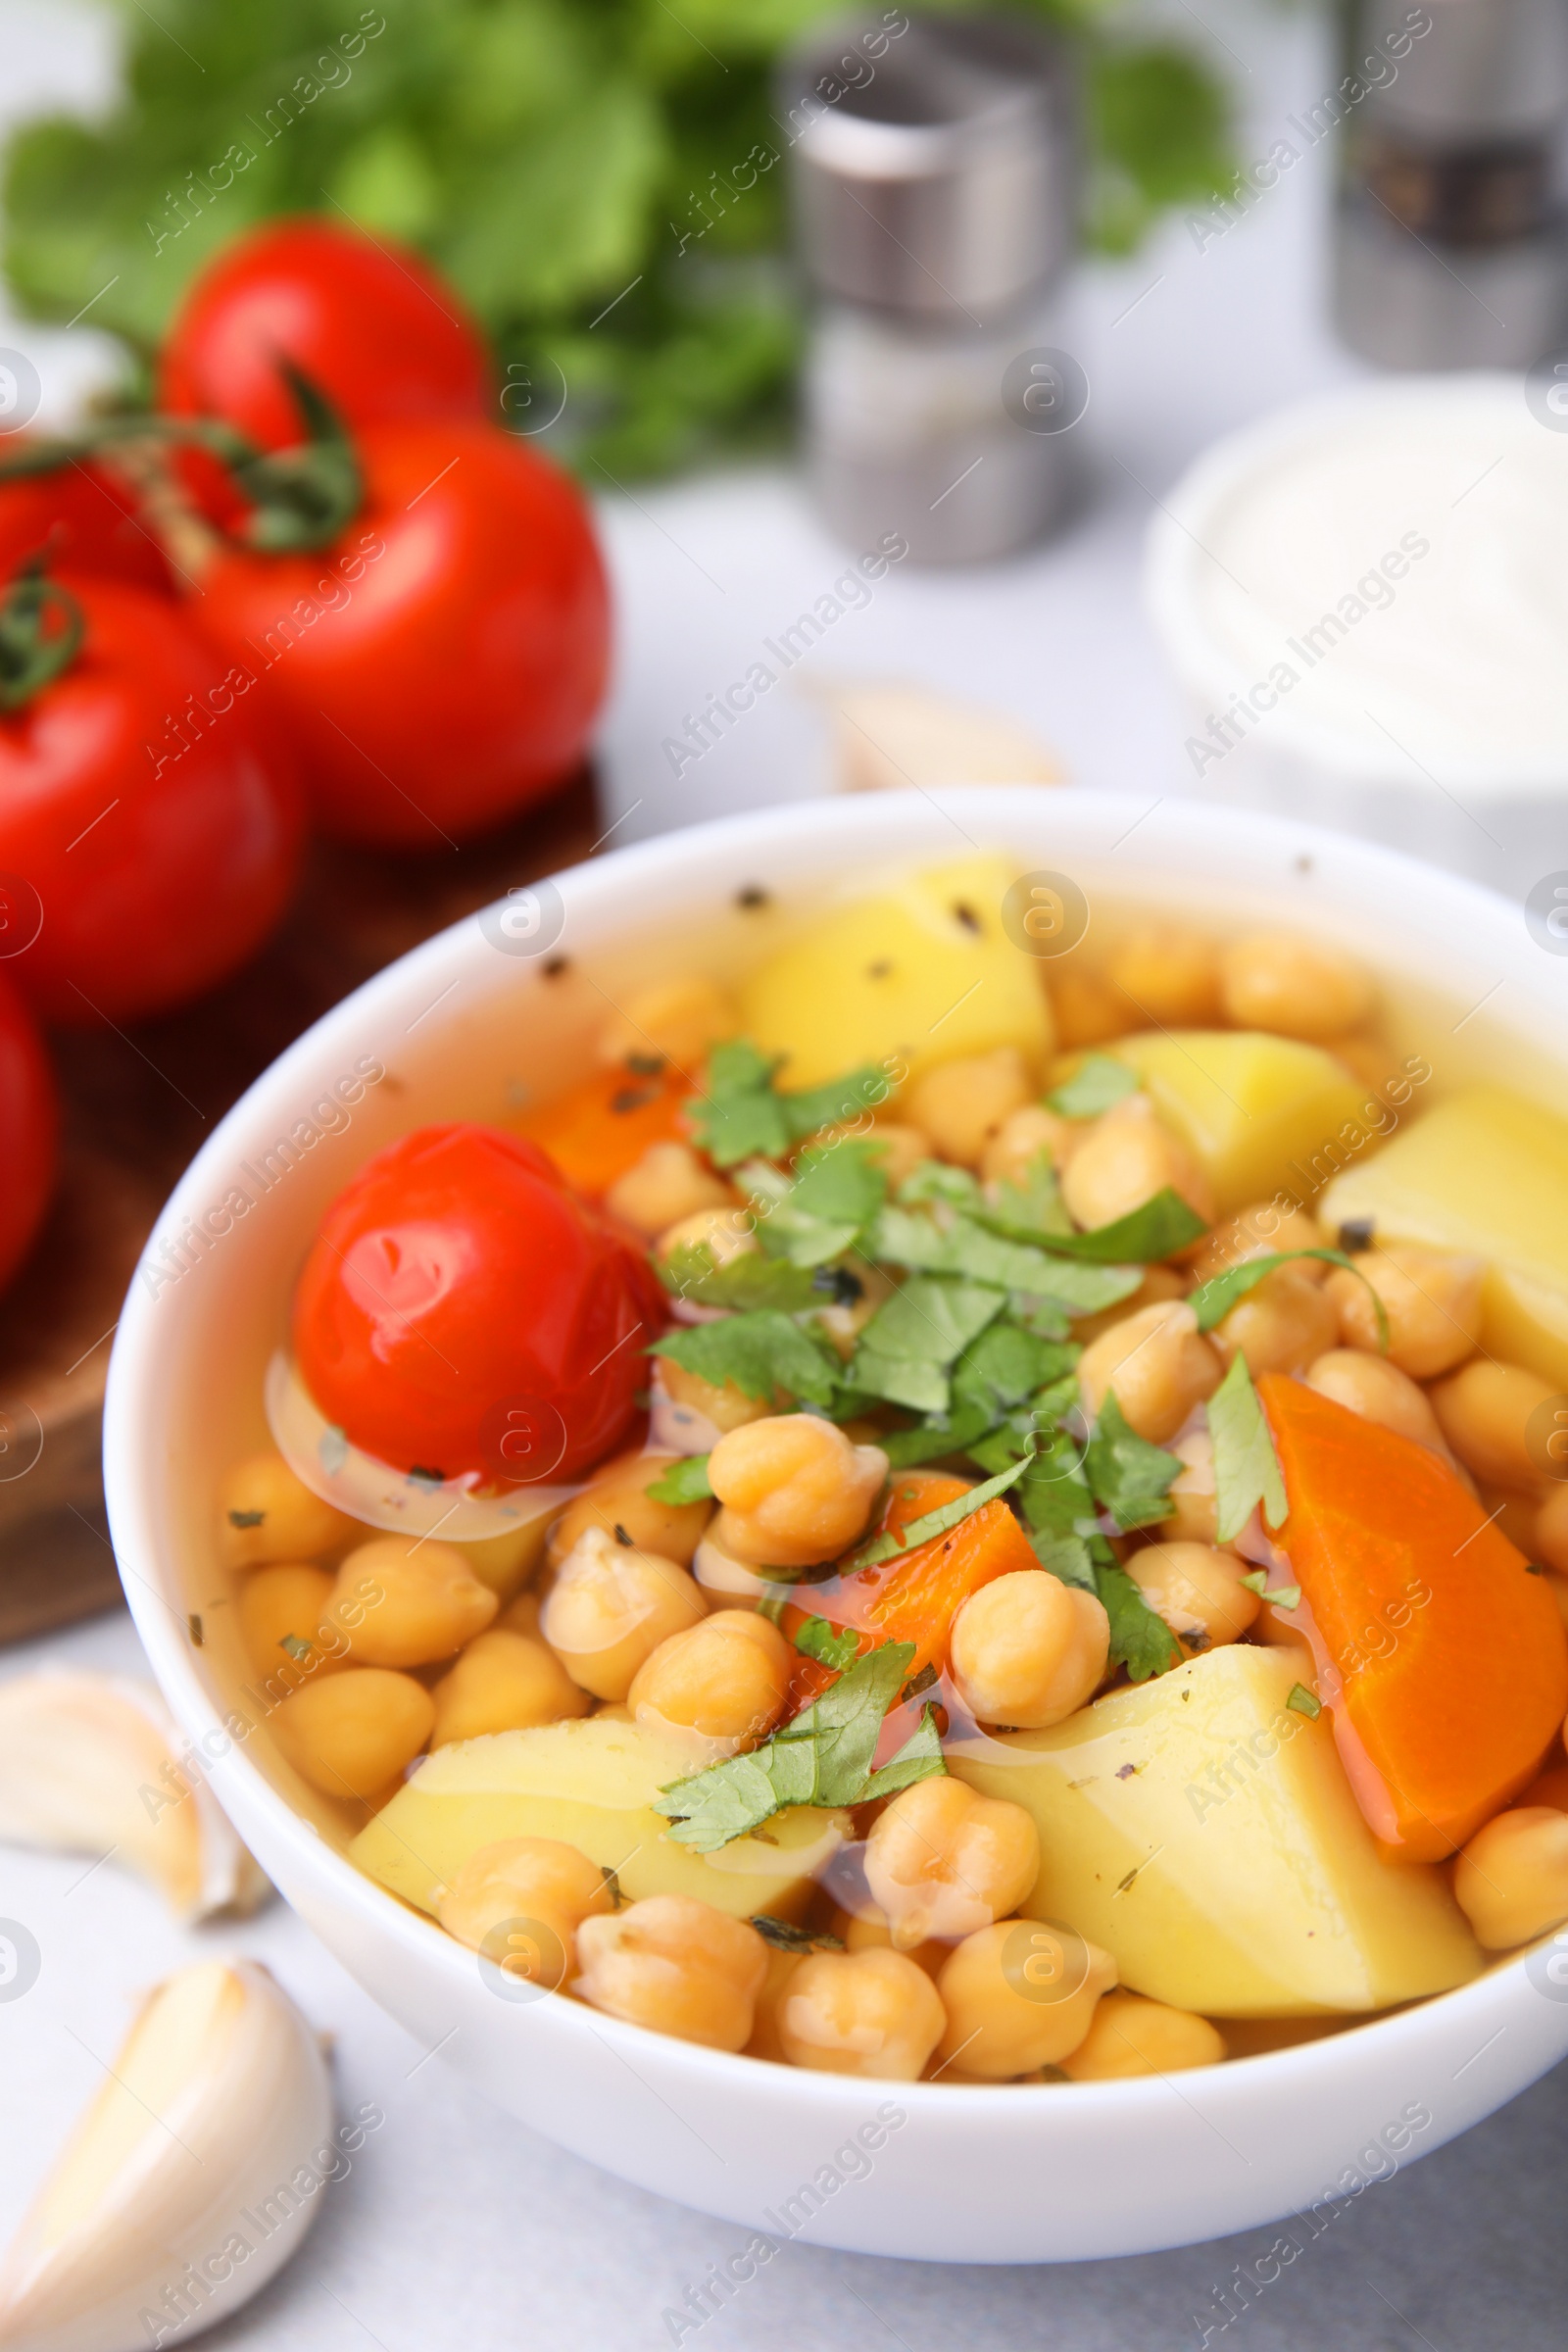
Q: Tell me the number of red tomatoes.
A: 6